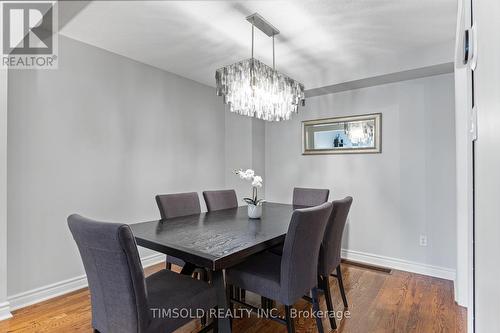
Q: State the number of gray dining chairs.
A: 6